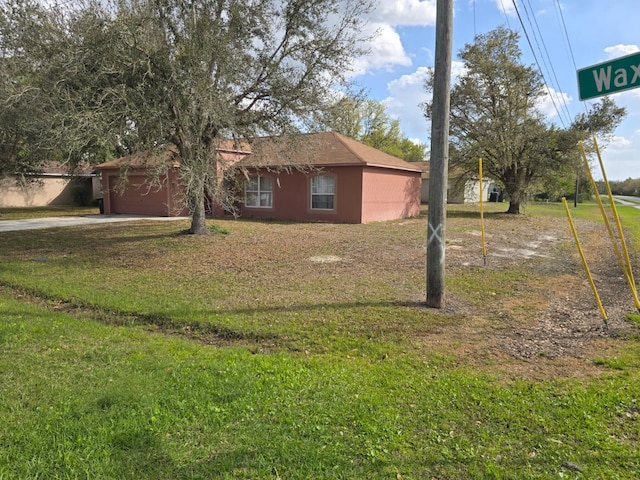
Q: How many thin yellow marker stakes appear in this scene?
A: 4